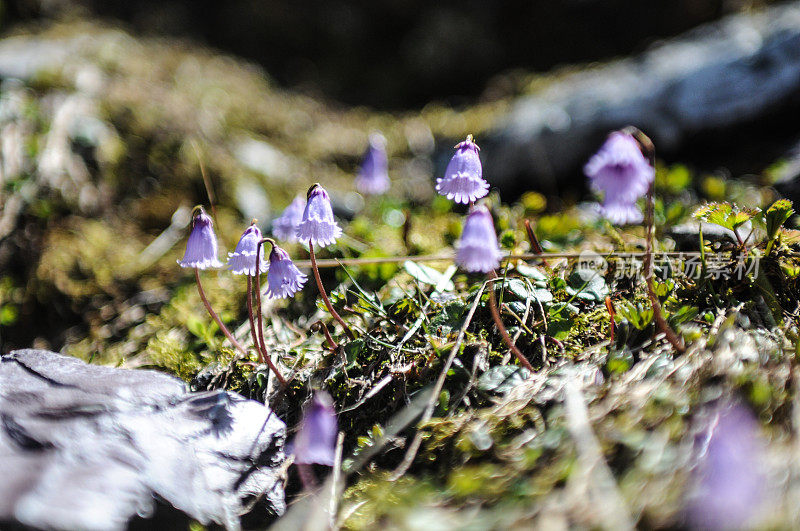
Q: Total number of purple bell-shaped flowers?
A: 11